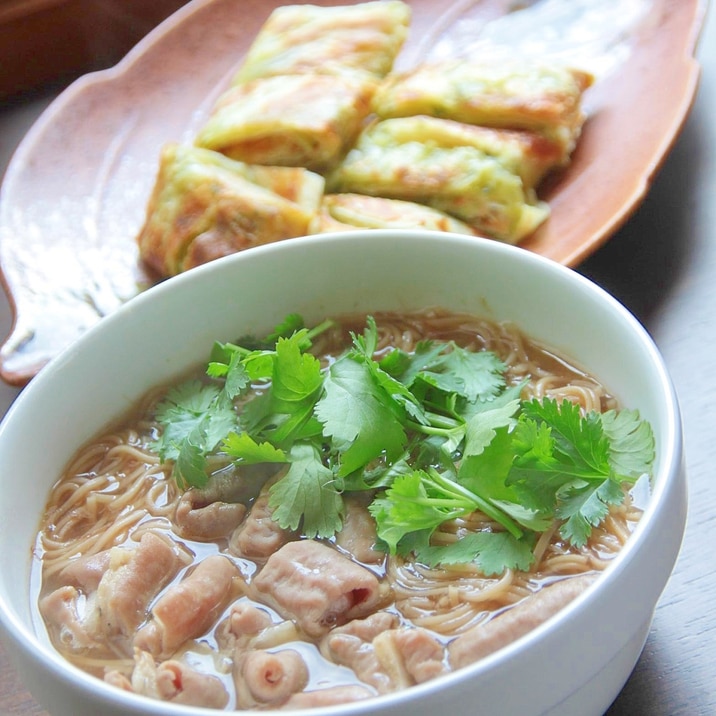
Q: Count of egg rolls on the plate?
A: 6